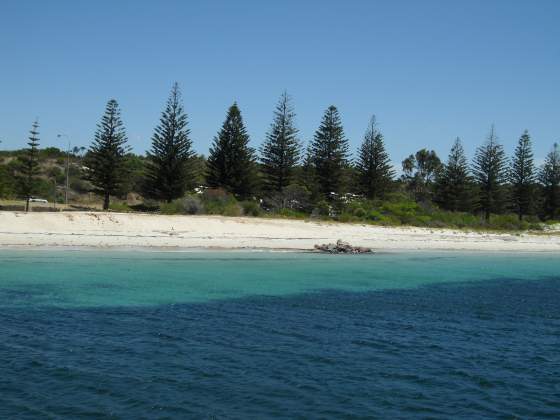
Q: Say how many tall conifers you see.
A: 11